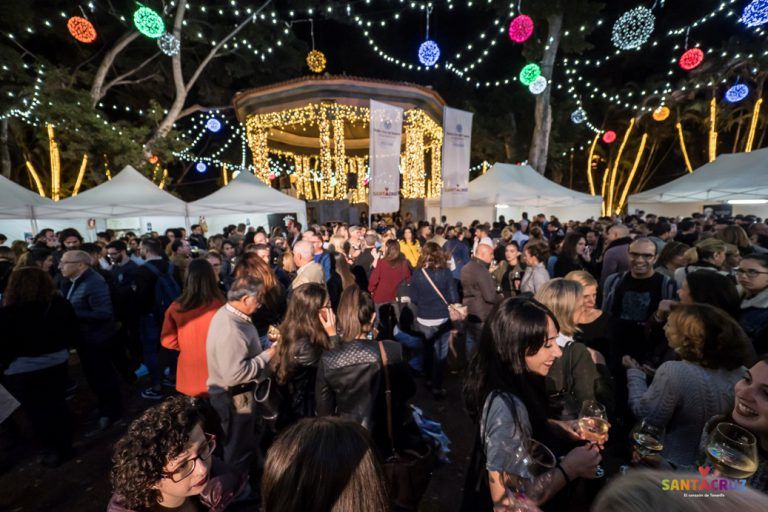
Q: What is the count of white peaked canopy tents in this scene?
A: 5